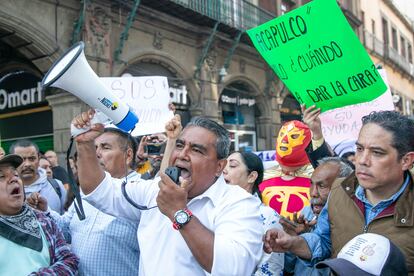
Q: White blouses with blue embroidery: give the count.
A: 1